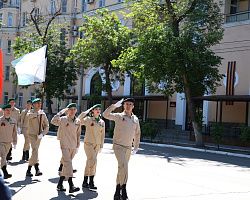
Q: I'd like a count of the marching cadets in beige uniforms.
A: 7